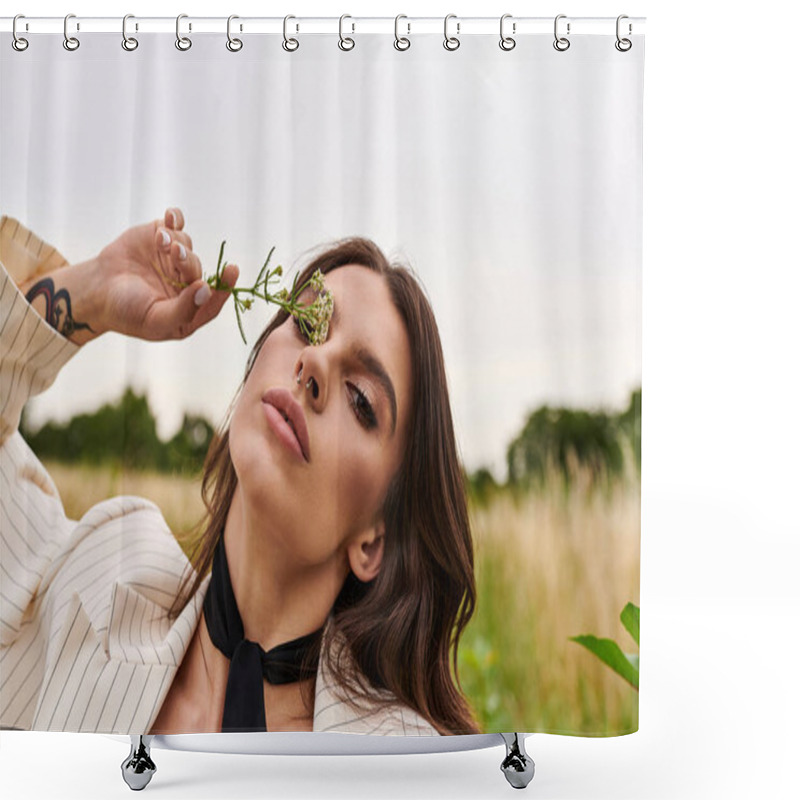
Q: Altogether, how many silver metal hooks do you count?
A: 12